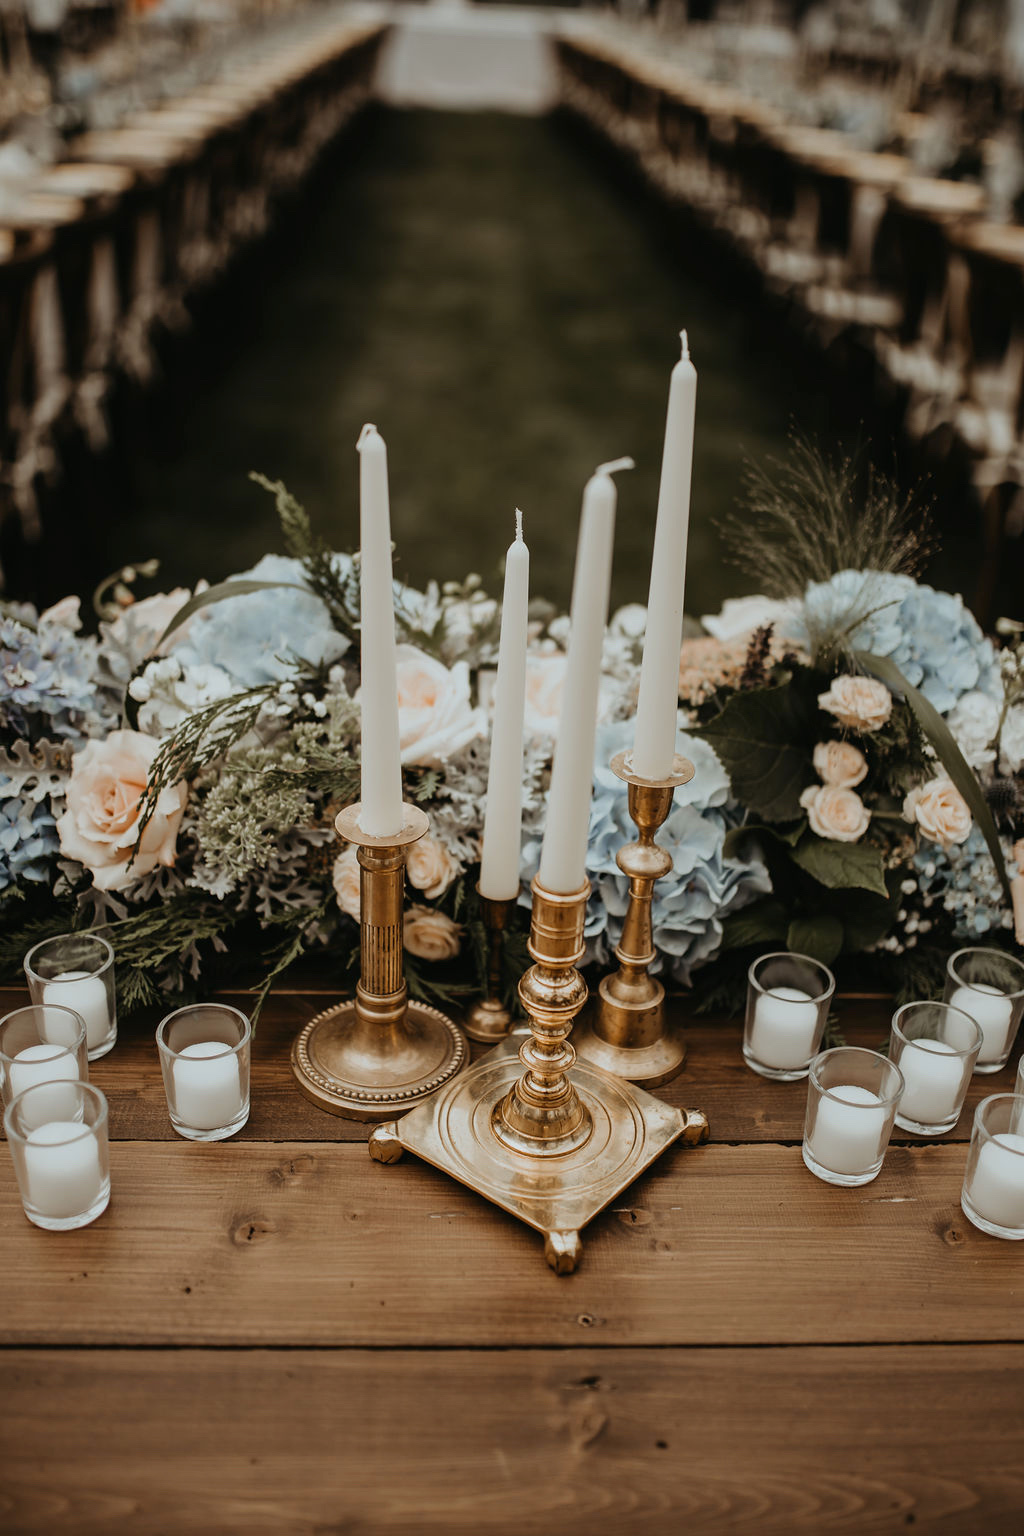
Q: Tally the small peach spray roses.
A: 7